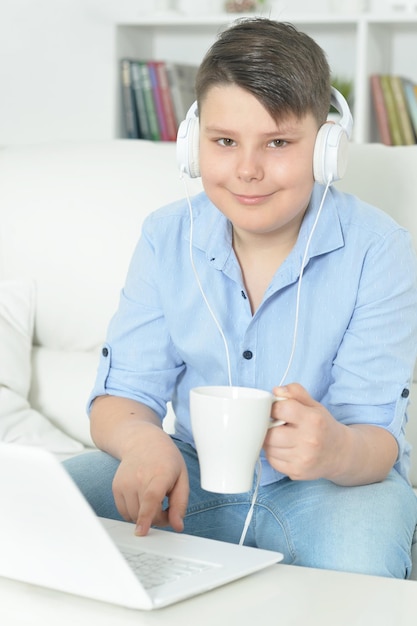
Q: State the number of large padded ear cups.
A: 2